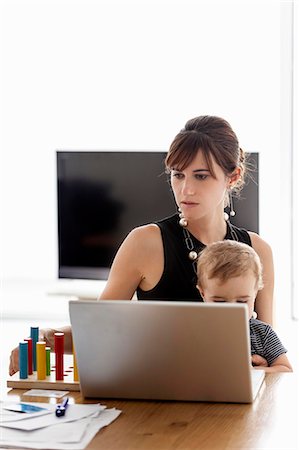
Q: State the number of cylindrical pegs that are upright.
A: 7